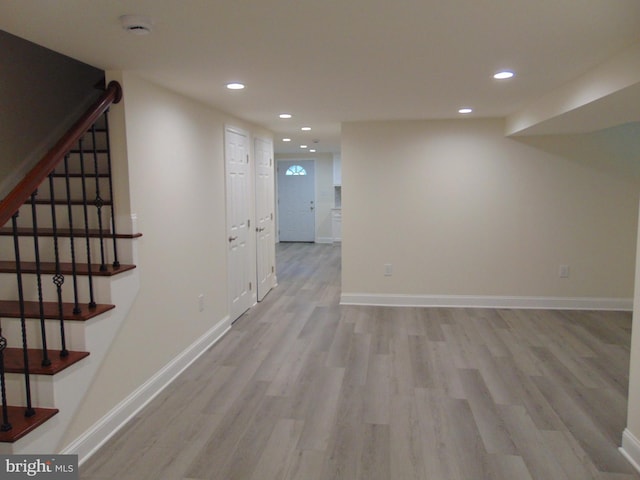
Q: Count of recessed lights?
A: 8